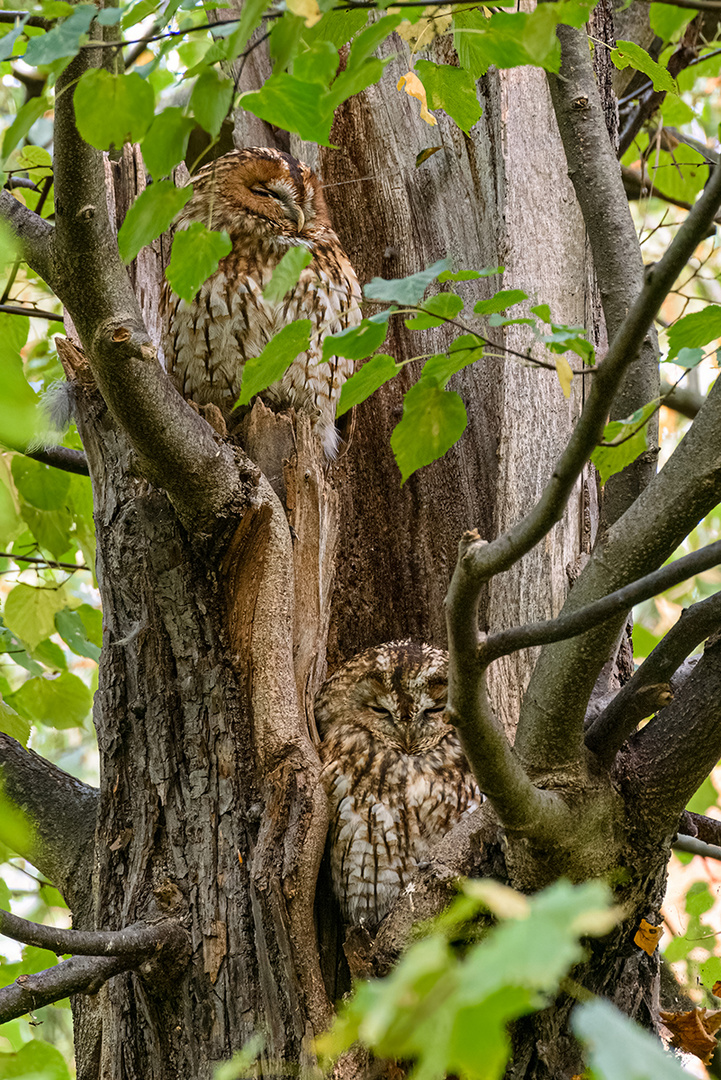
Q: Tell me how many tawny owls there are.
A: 2